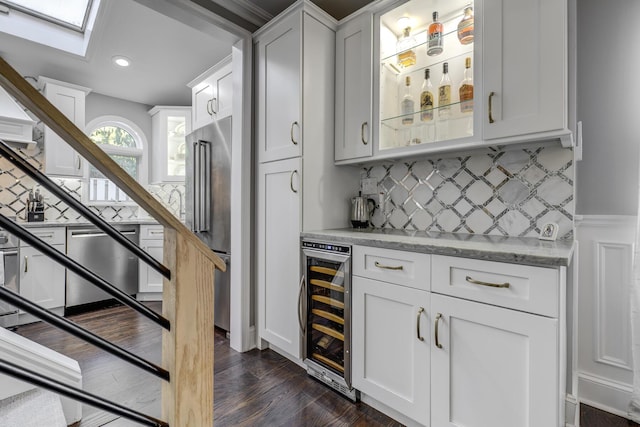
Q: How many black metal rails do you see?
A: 4